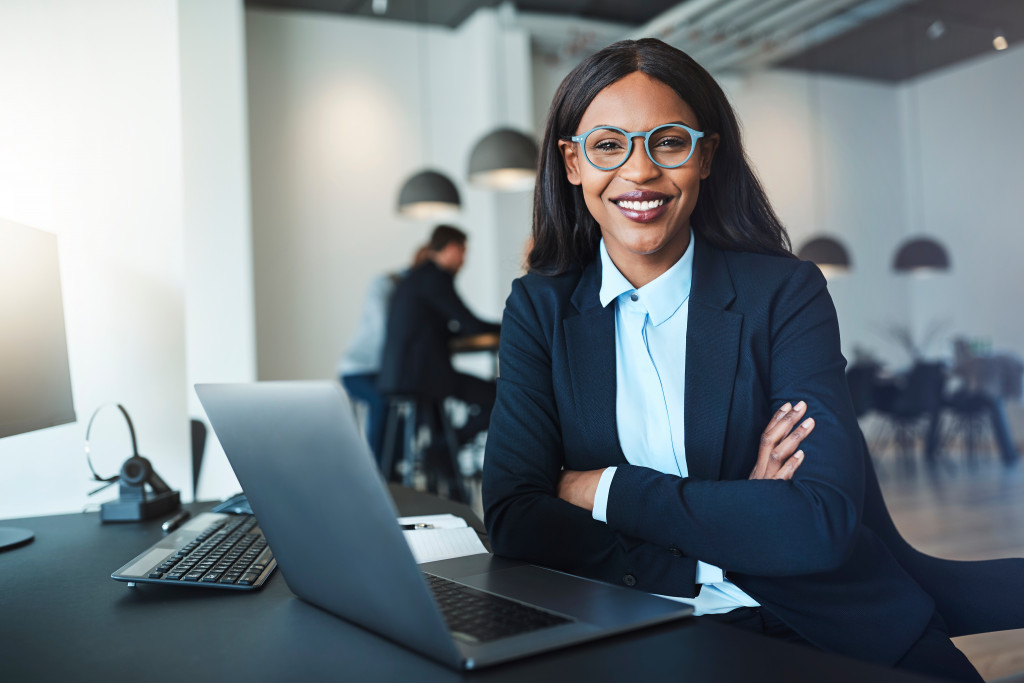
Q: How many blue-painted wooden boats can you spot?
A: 0